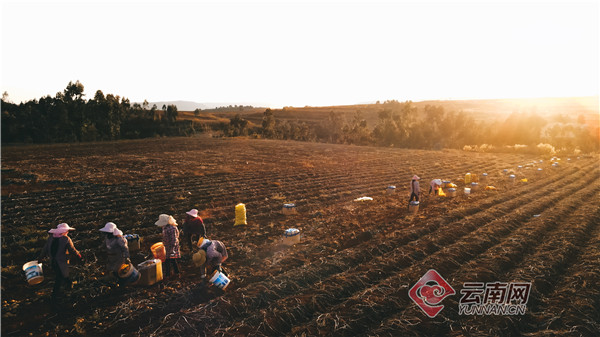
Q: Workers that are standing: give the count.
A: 5